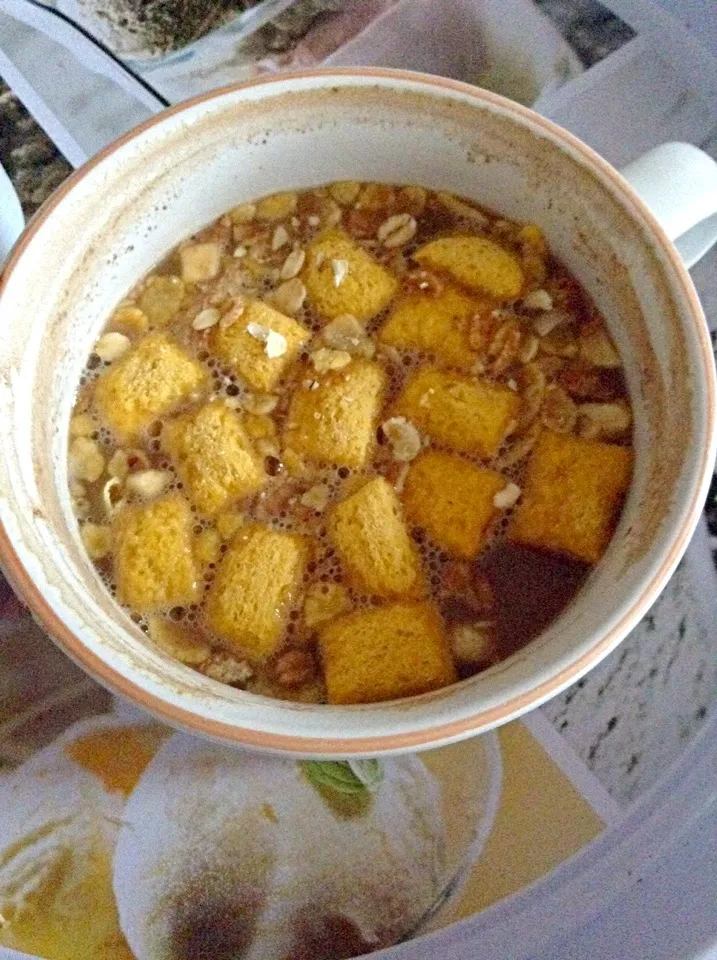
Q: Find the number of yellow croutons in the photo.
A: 14